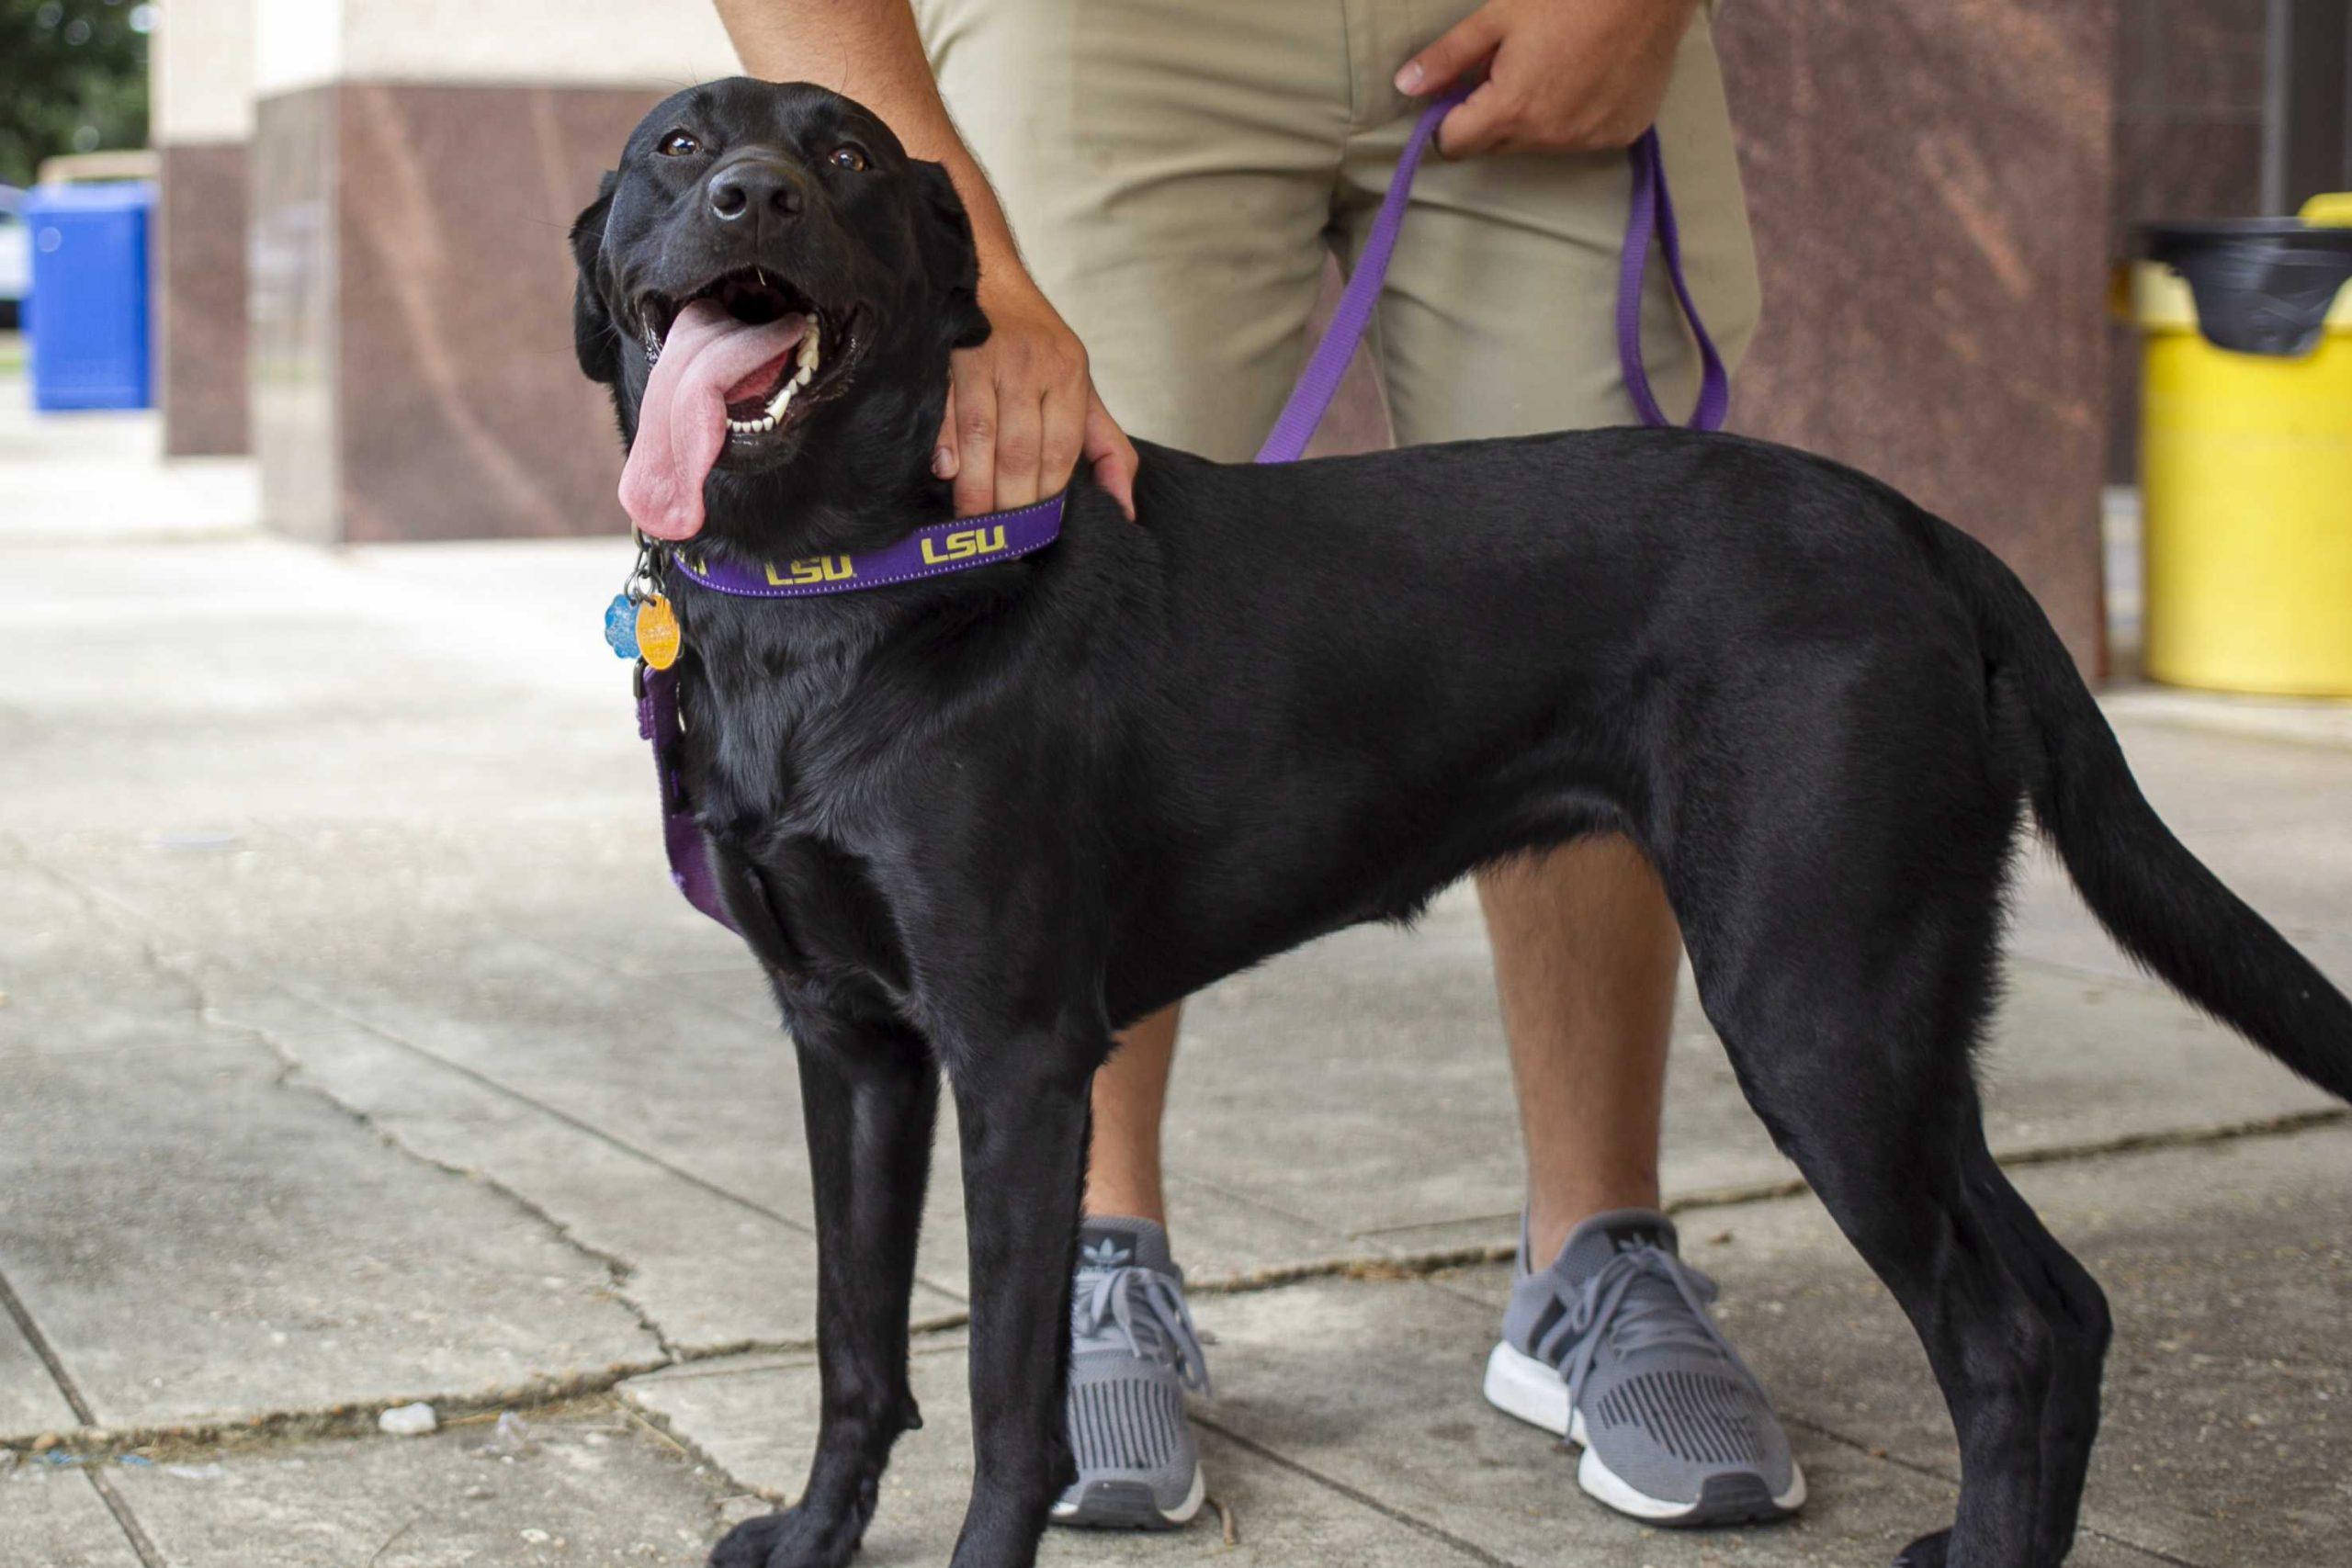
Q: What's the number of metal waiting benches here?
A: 0